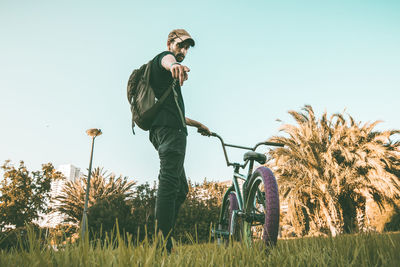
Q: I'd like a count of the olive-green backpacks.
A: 1